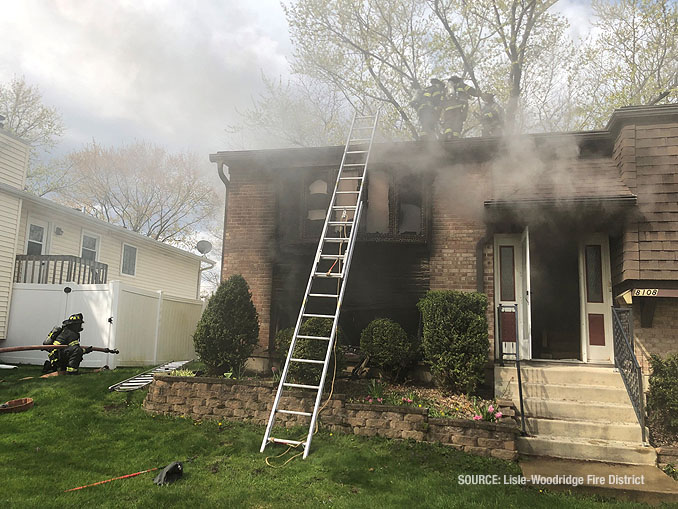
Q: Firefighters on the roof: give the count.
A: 3